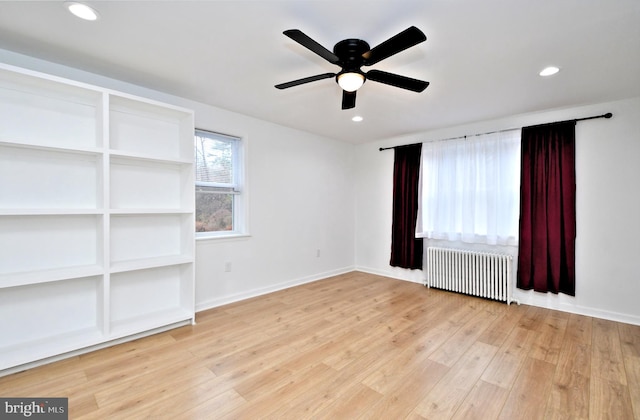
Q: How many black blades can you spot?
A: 5